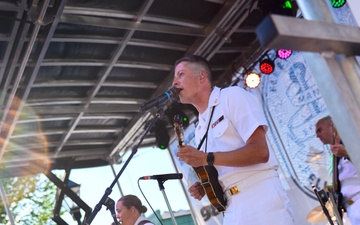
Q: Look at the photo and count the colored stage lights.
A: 5